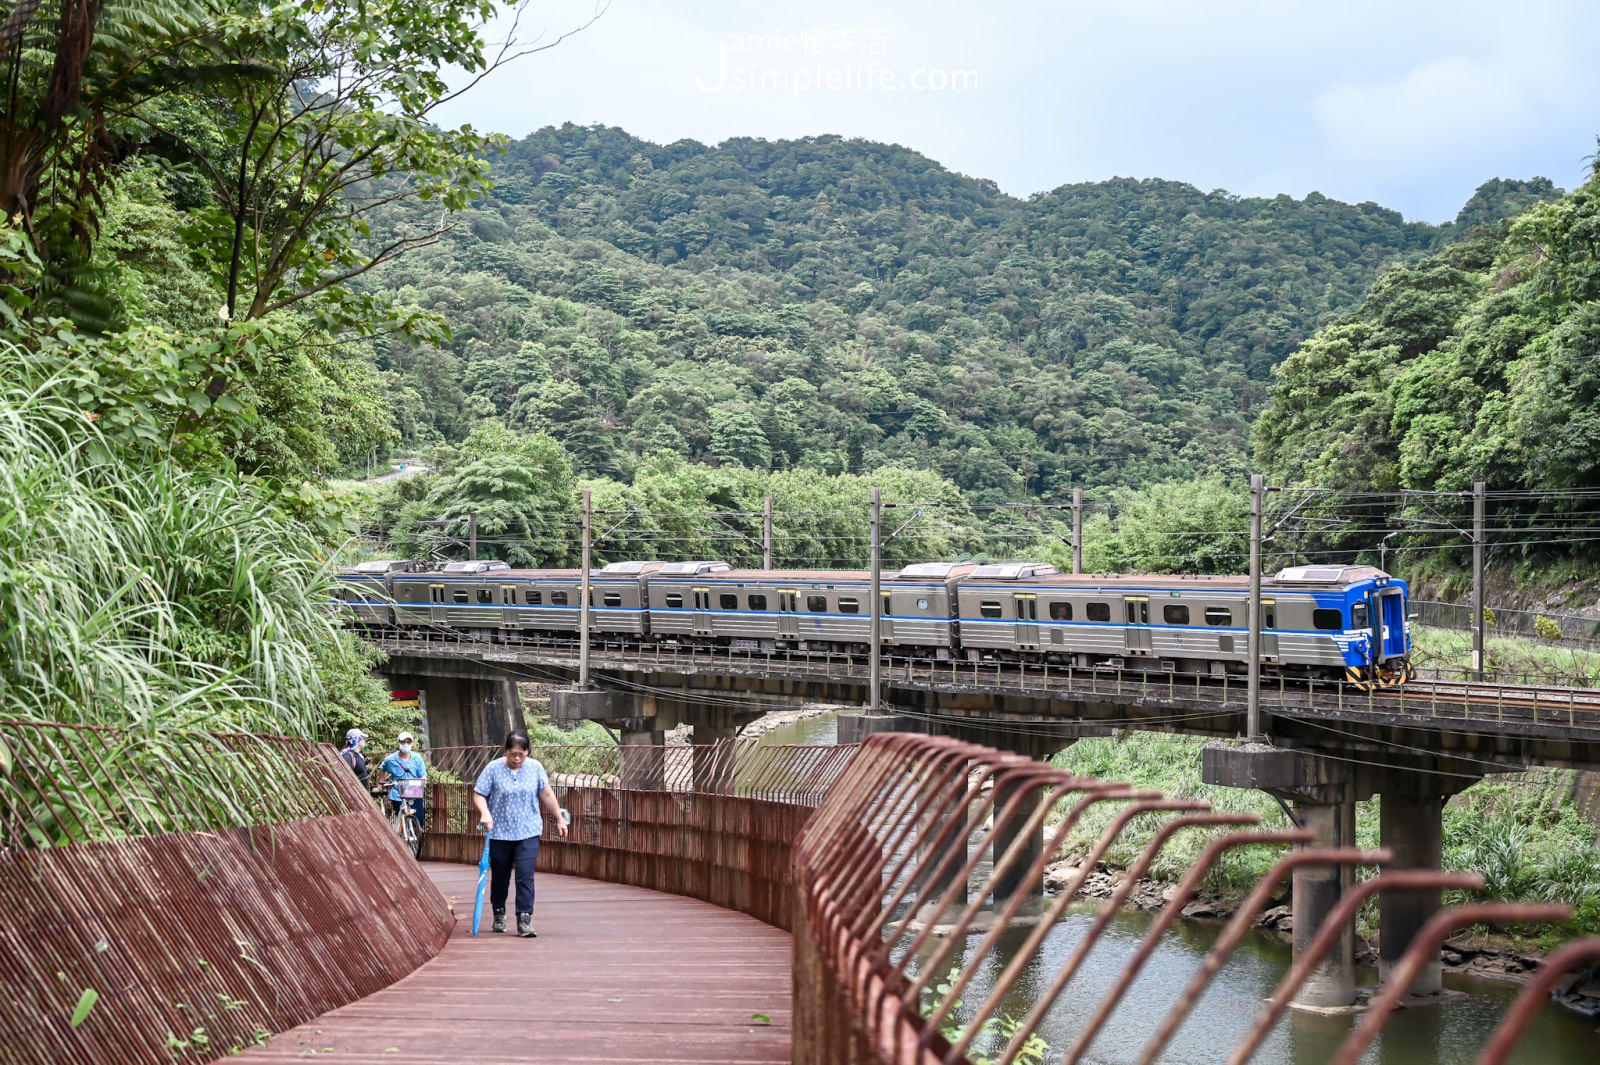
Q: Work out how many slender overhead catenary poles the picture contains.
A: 7